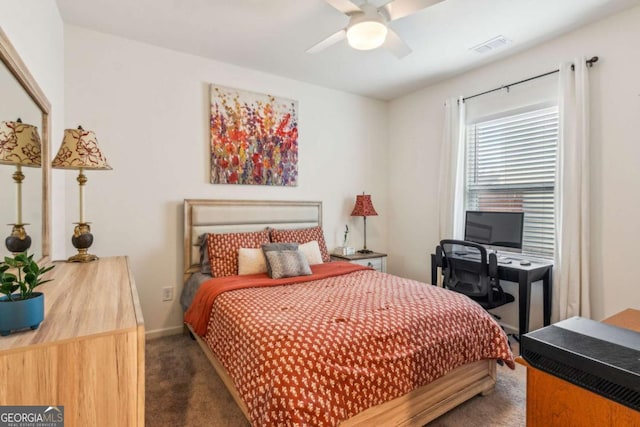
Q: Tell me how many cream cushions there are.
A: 2